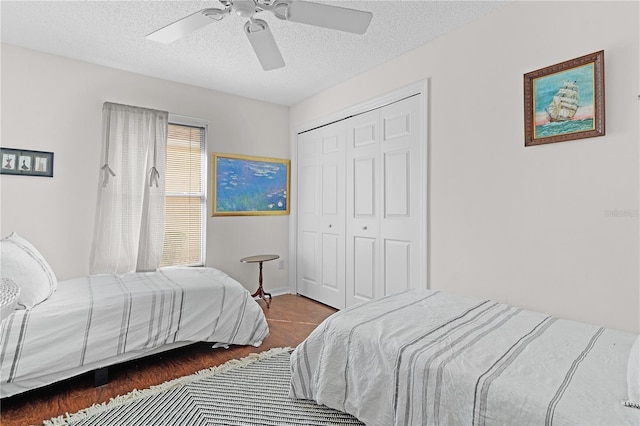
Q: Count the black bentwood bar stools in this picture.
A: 0